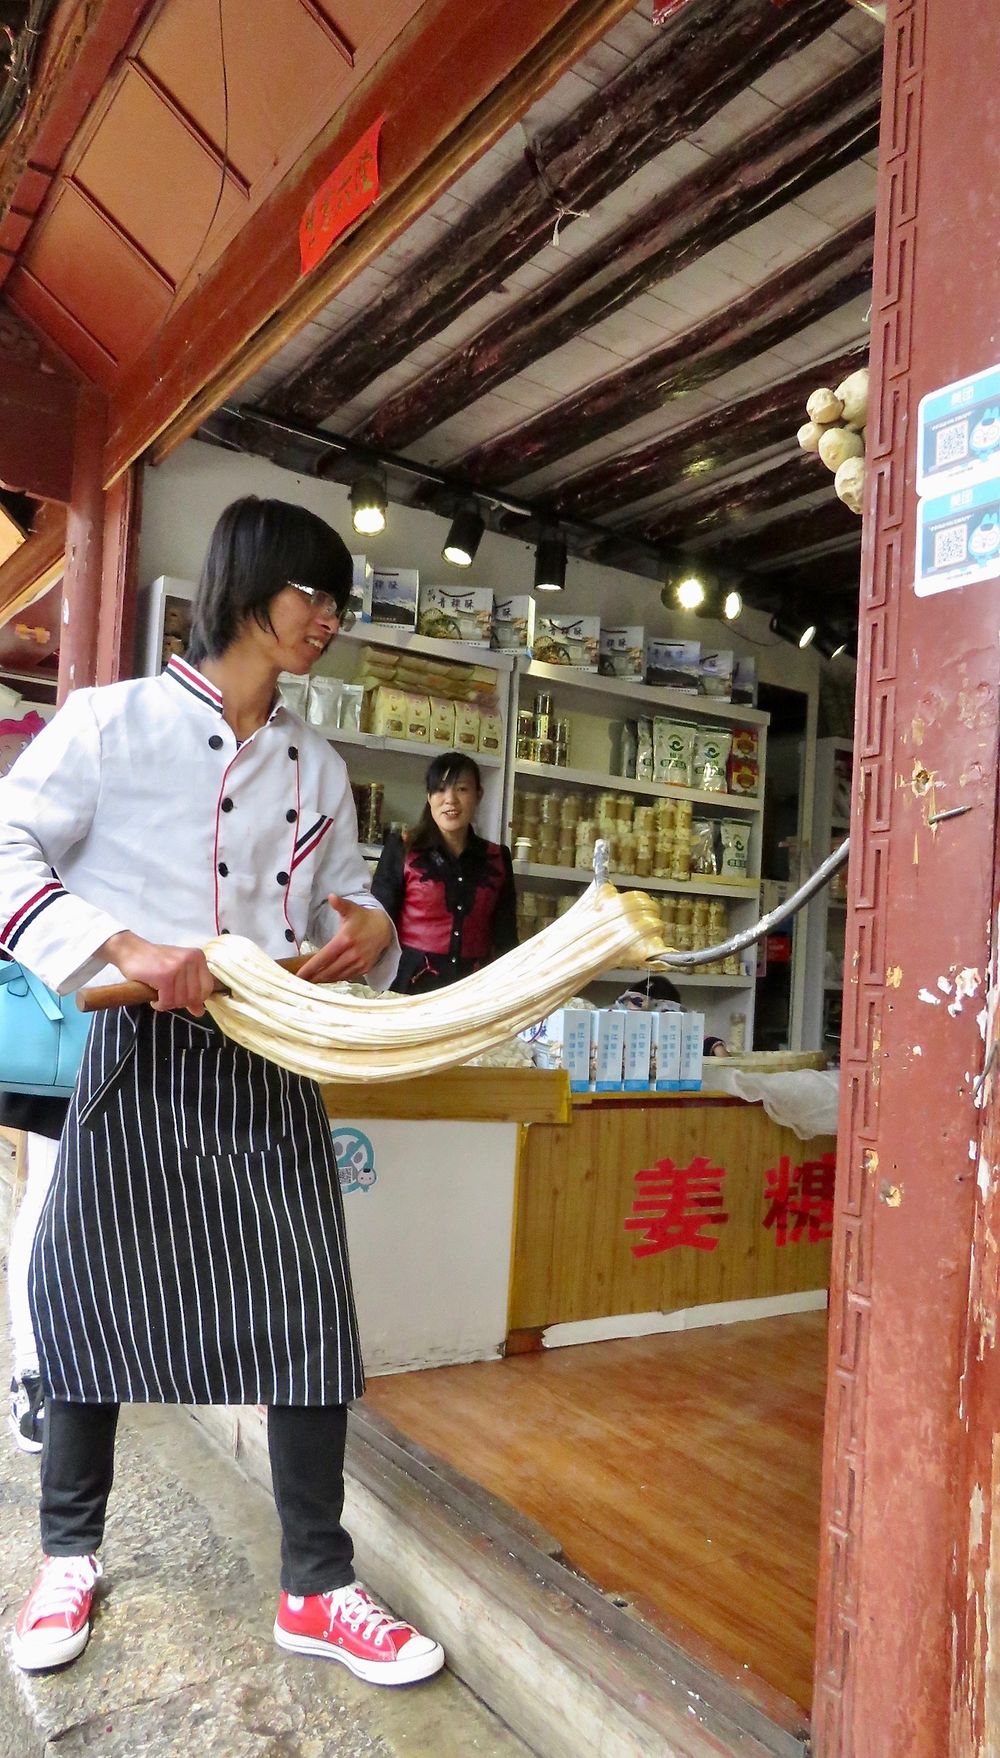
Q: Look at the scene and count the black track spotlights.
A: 7